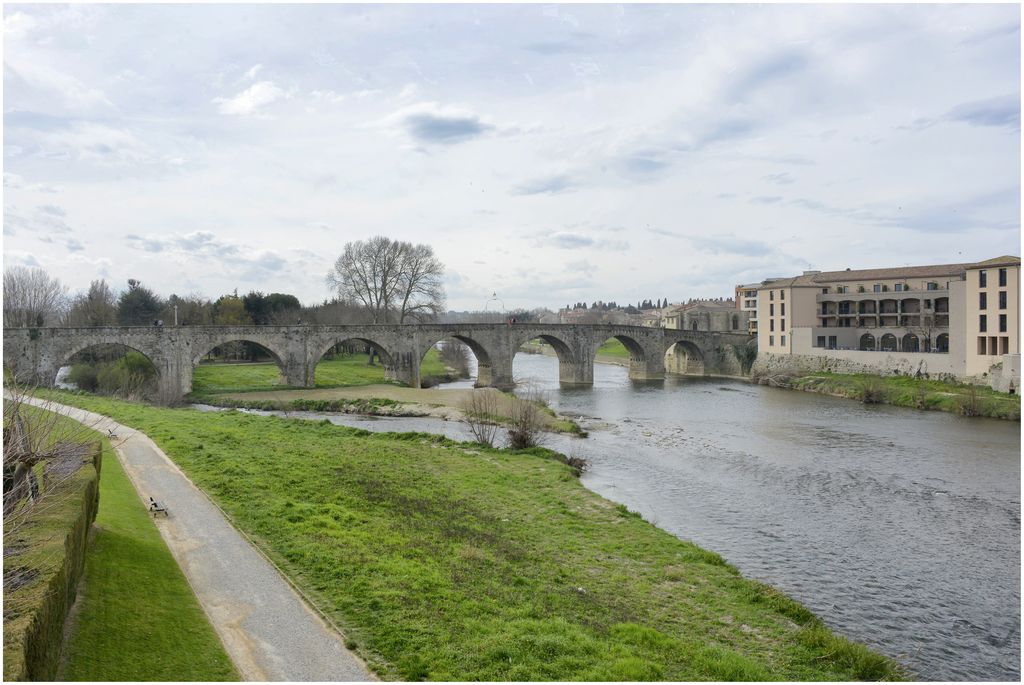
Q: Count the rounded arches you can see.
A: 11